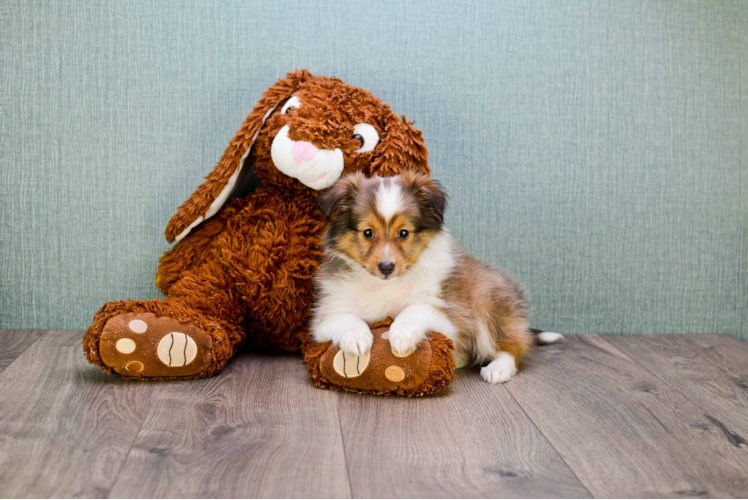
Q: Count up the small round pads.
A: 6